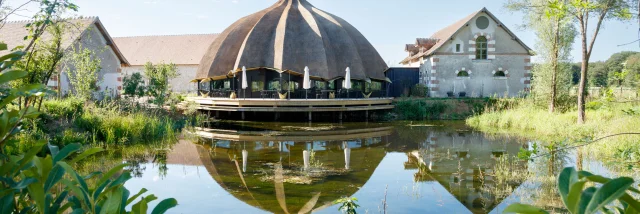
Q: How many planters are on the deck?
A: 5